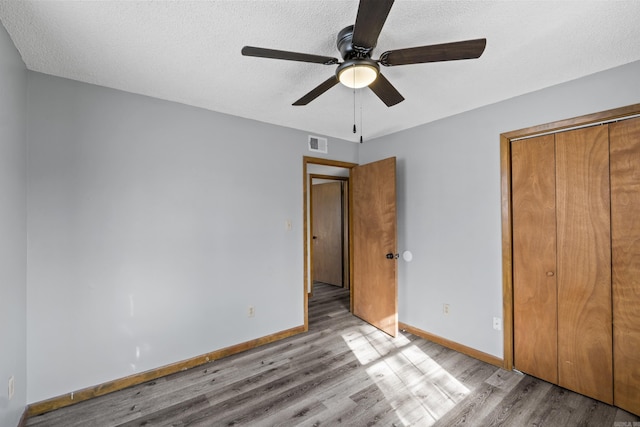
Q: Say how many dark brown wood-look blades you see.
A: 5